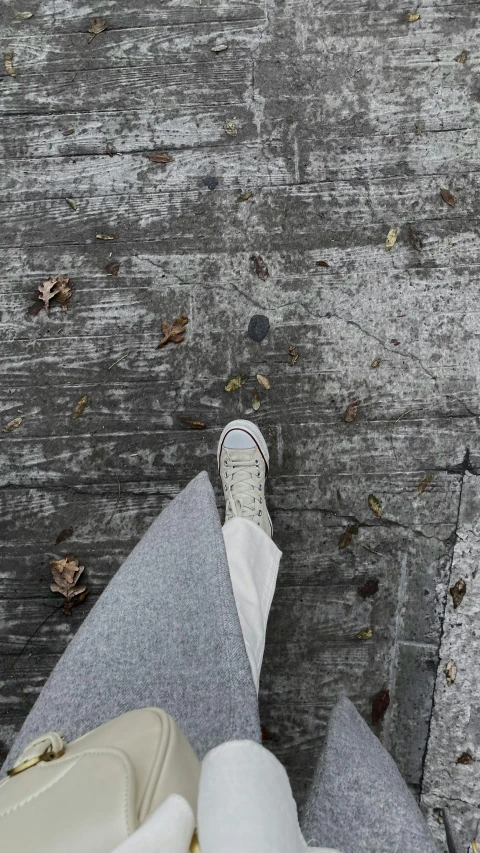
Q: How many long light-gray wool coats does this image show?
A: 1